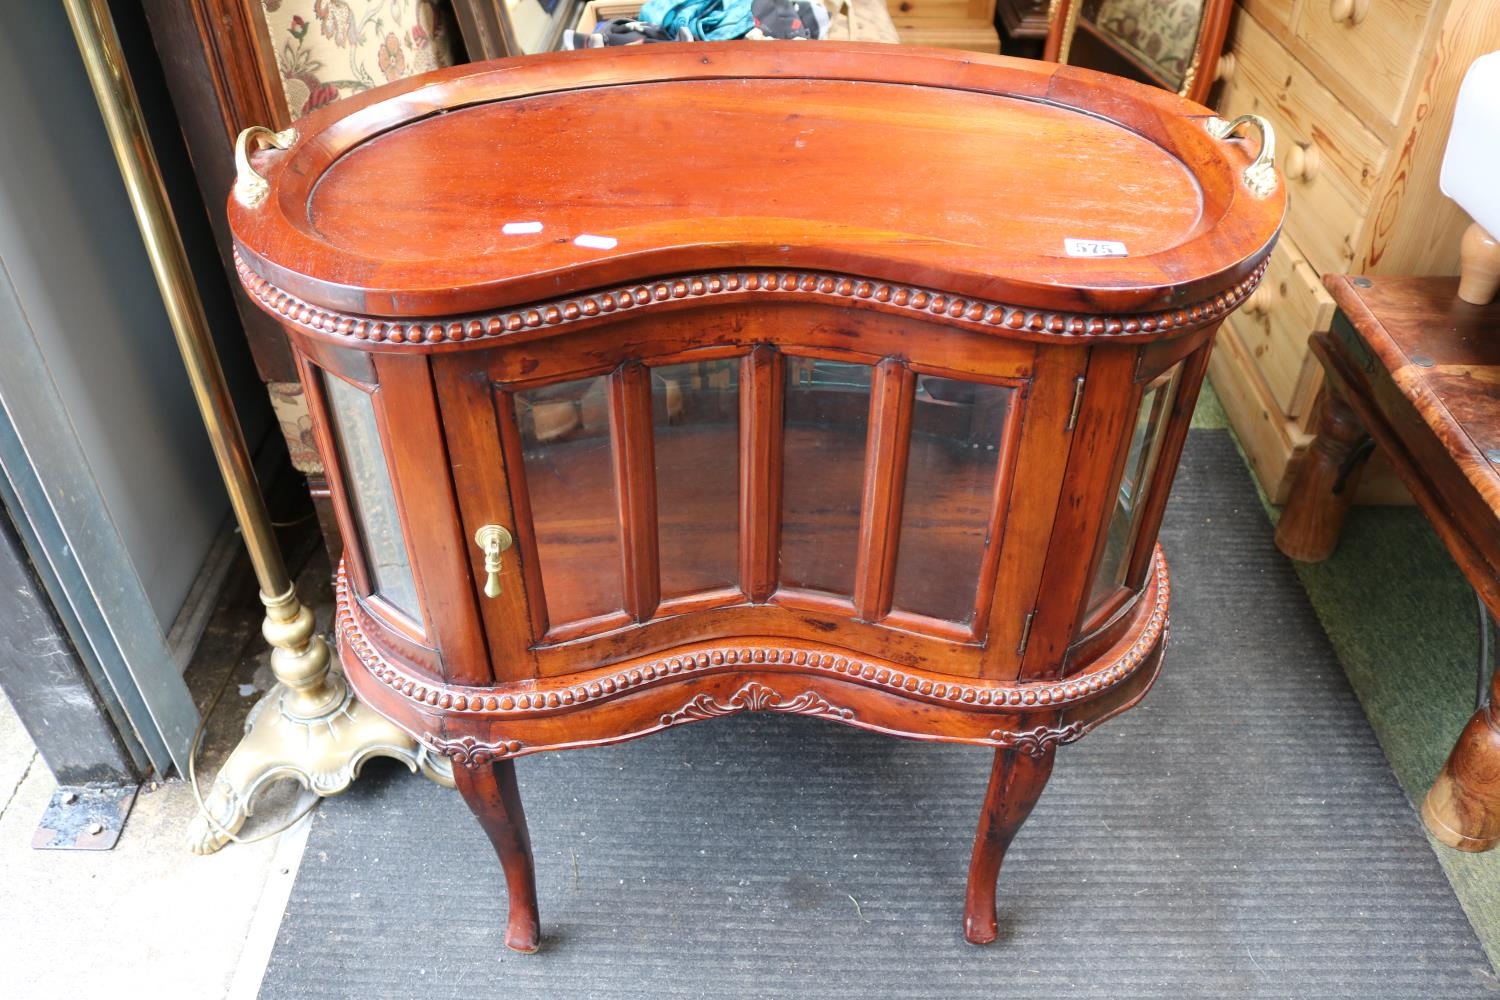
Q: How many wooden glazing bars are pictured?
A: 3